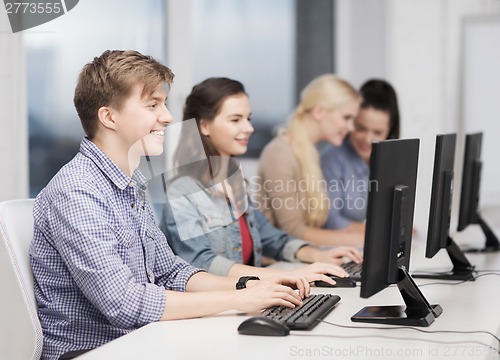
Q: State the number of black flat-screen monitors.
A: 3